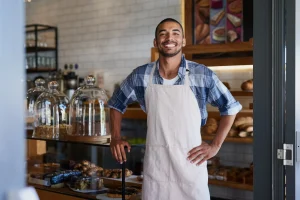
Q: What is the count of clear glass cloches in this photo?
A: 3